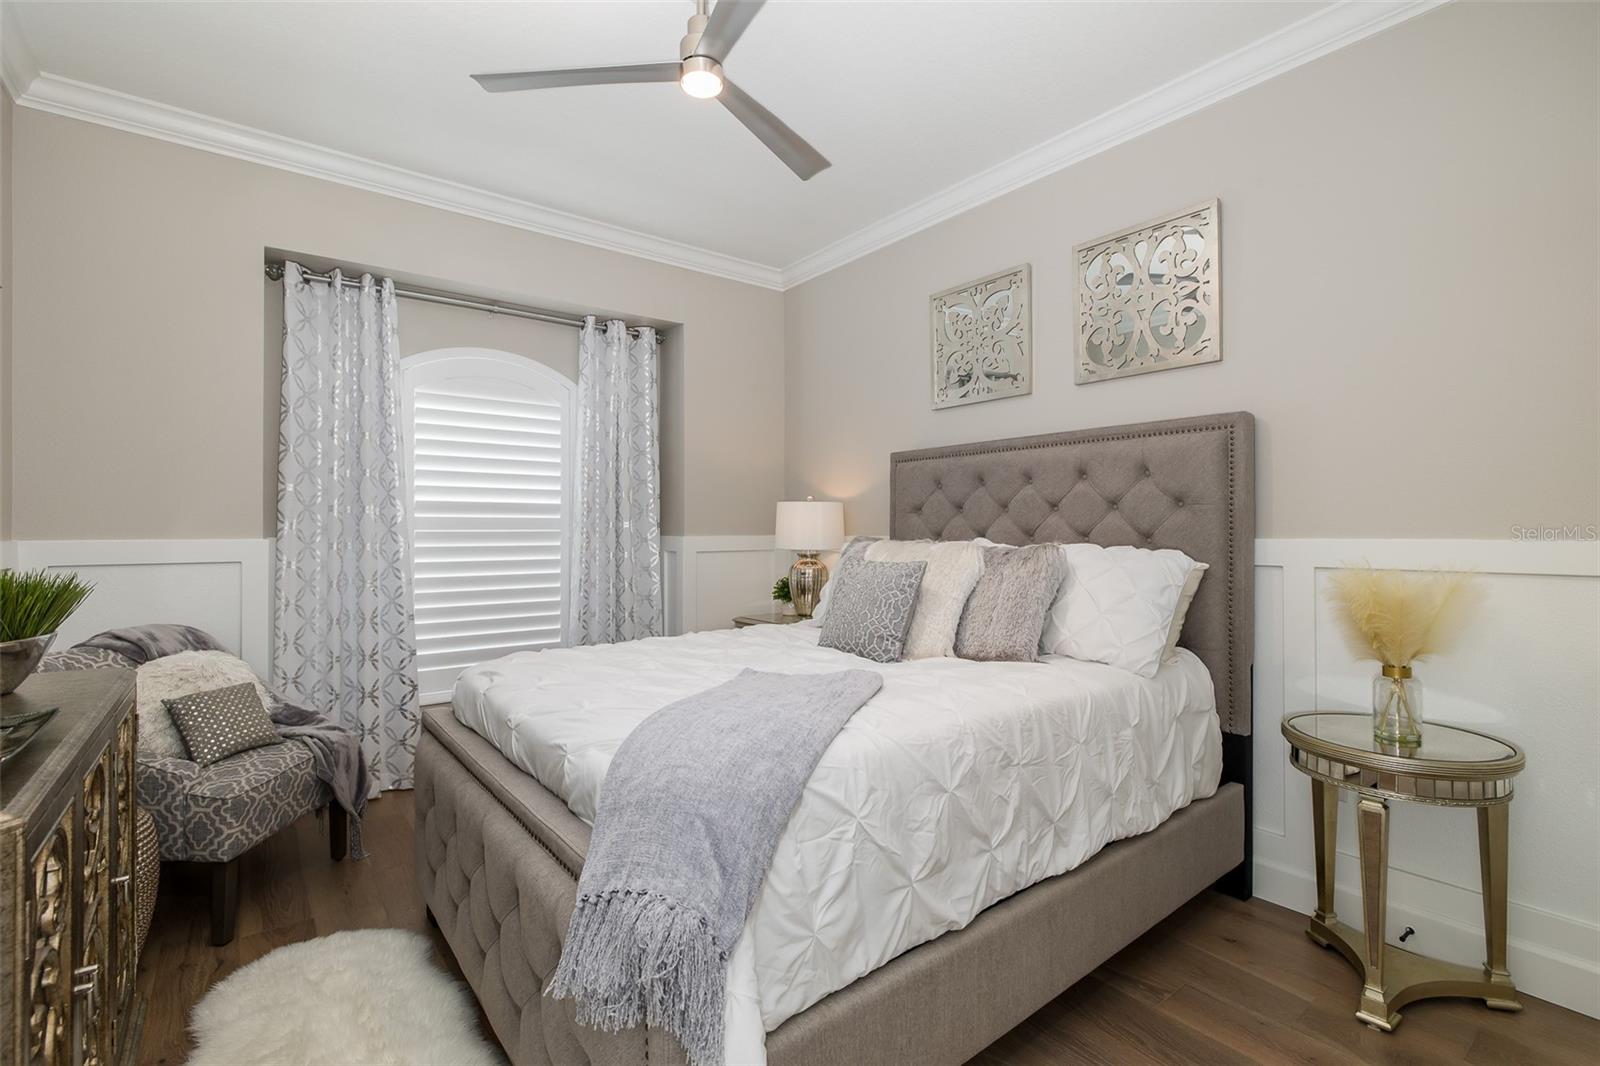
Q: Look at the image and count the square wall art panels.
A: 2